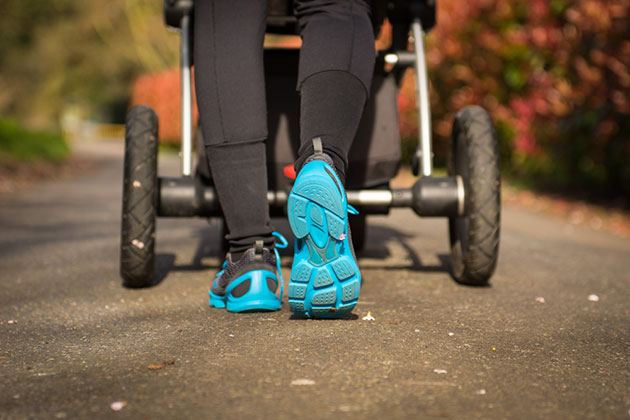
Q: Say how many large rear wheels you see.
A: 2